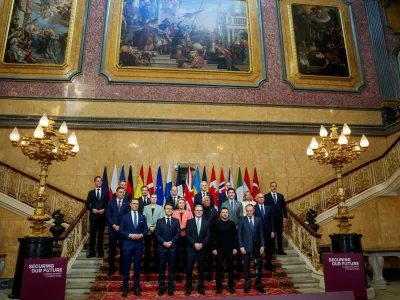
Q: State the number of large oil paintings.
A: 3